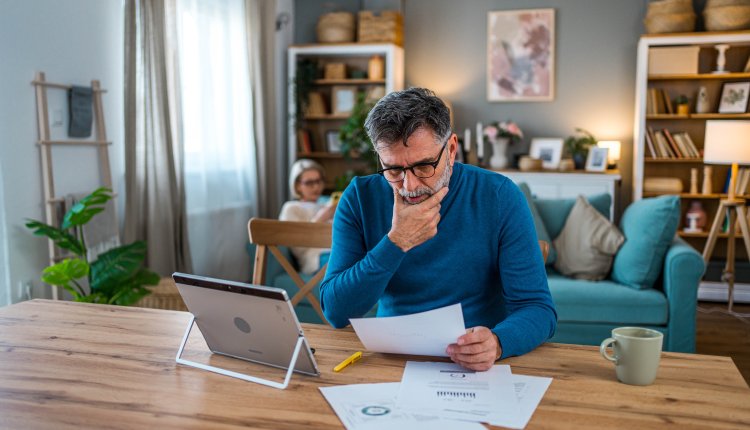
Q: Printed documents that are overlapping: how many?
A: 3